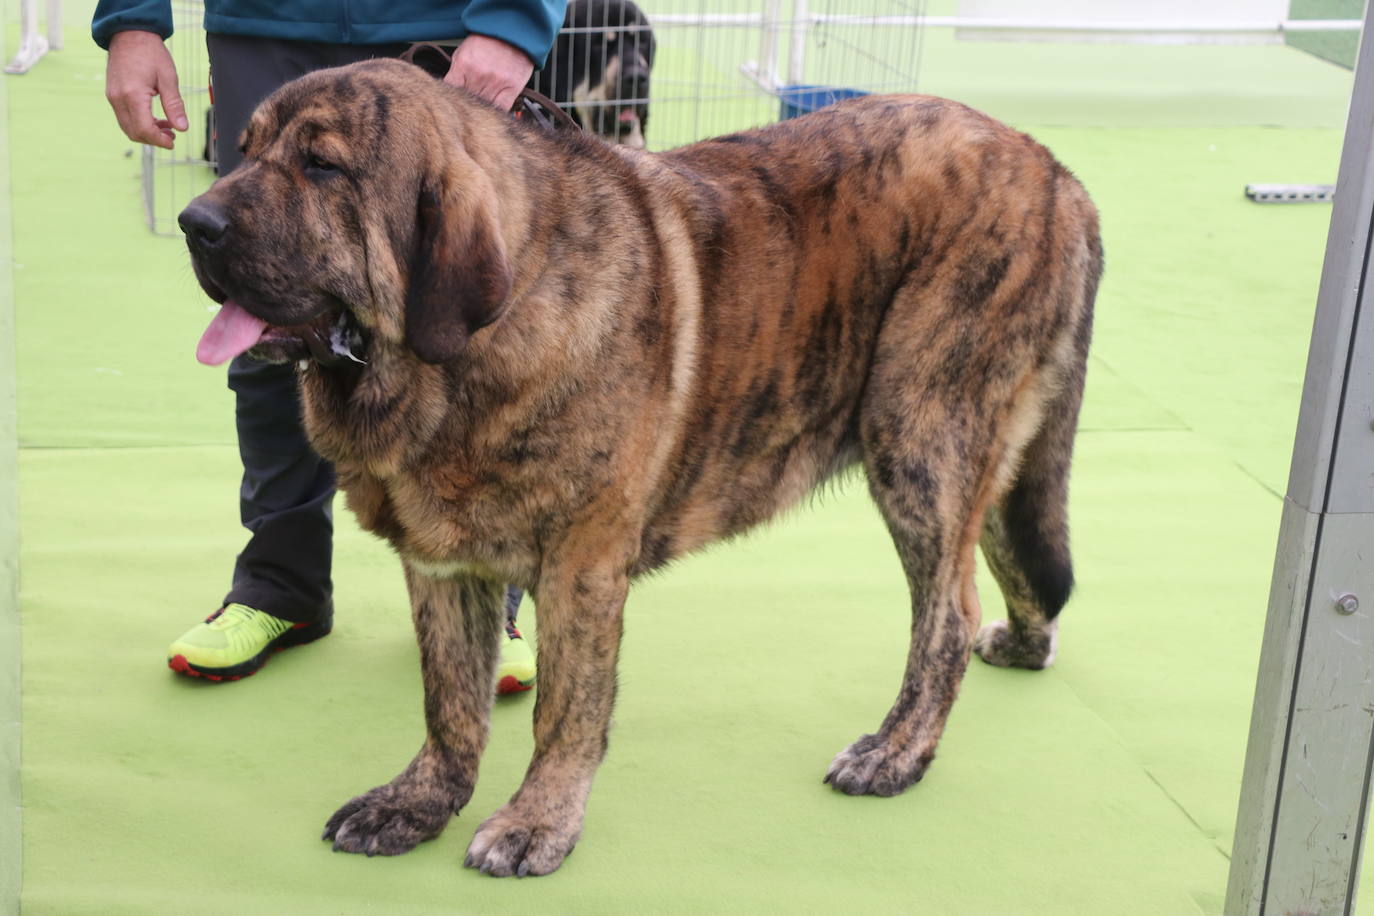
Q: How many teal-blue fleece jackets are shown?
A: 1